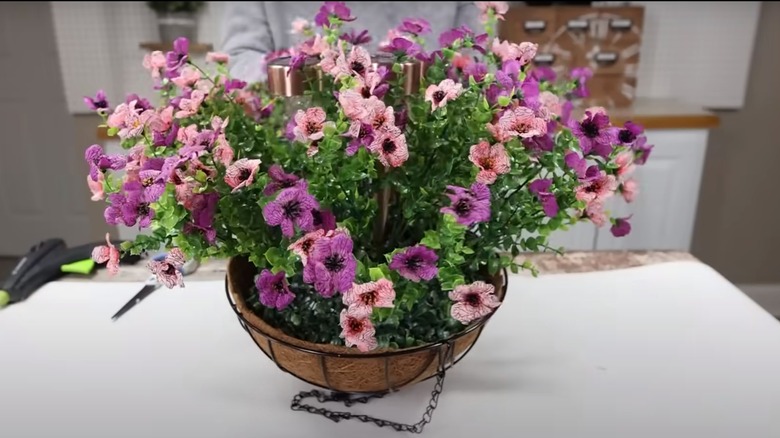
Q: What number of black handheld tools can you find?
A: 1